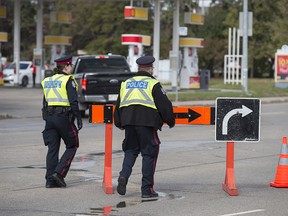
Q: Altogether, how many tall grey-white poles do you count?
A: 5